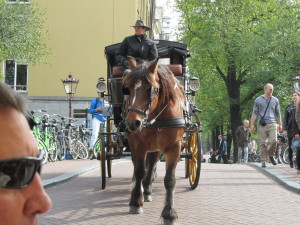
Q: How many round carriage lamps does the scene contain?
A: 2